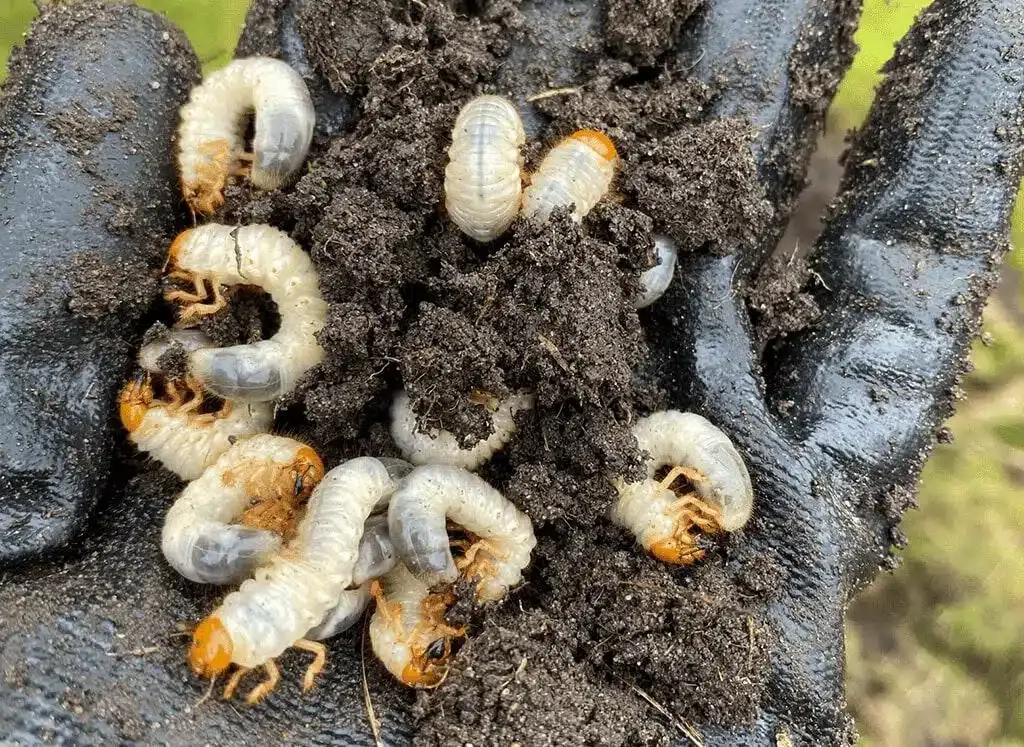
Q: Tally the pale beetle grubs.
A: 12